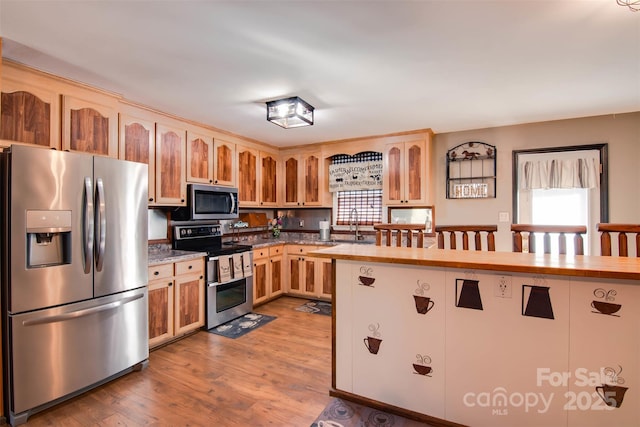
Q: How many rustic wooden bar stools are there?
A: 4